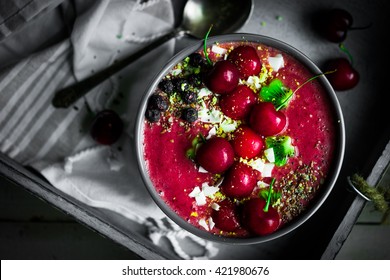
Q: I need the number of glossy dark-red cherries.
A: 12